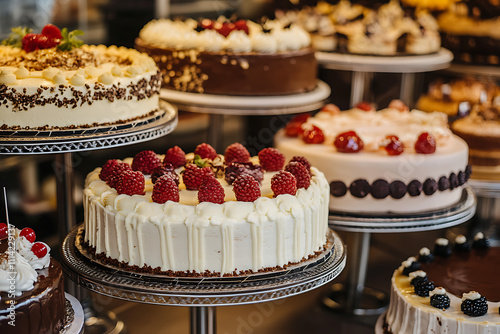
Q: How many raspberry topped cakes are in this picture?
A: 1